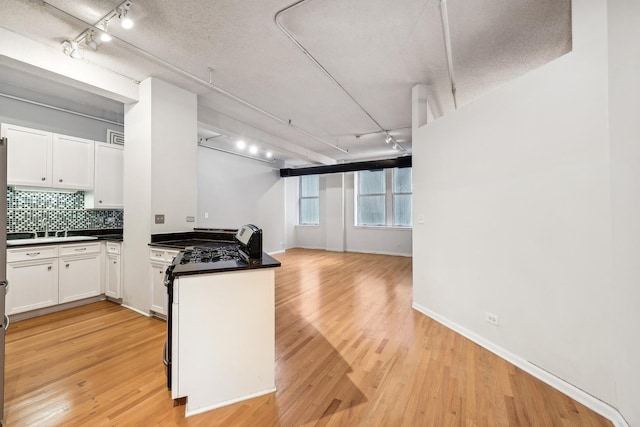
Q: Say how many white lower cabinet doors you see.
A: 4